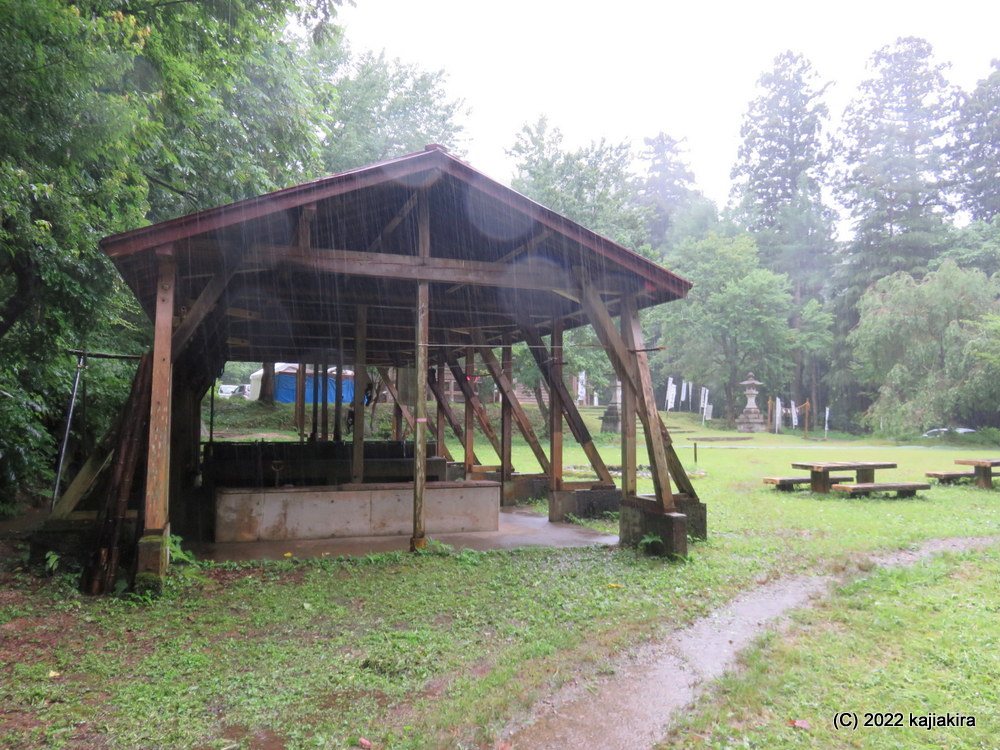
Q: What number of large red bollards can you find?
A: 0